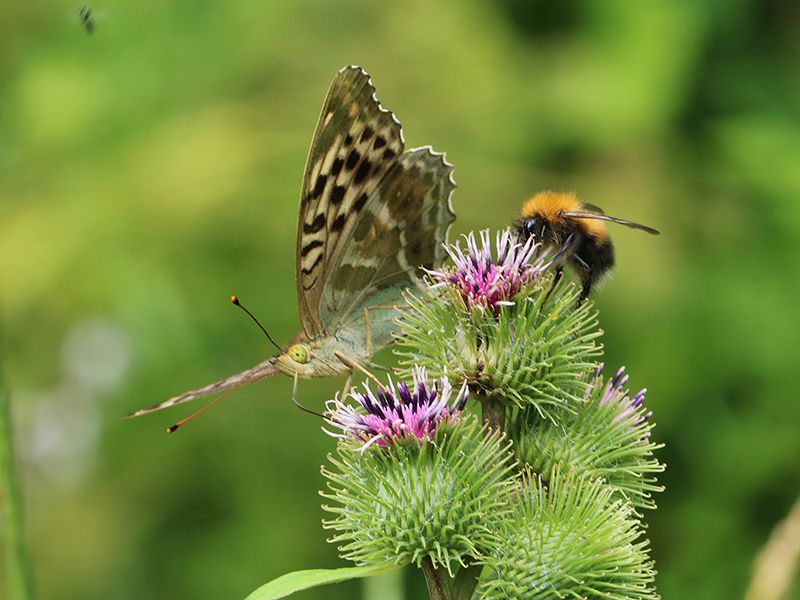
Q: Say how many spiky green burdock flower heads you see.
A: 4